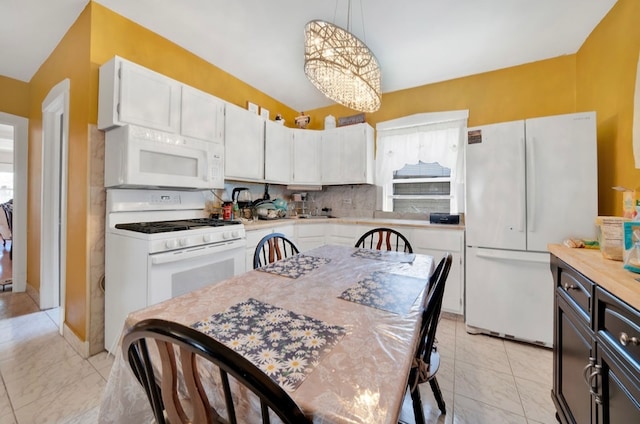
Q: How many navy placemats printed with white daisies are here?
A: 4